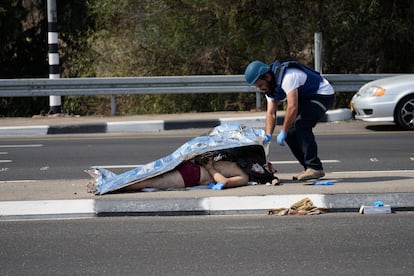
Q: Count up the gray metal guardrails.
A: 1